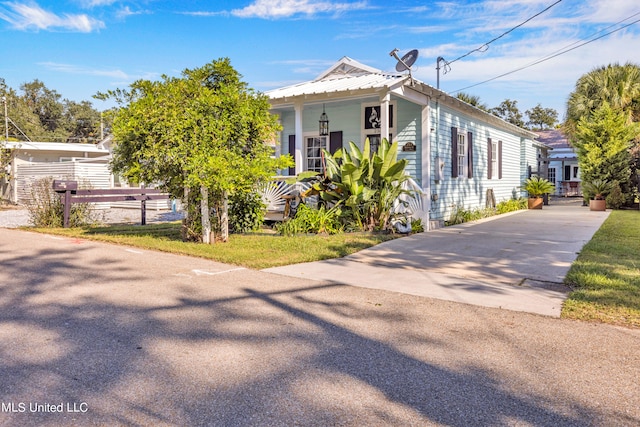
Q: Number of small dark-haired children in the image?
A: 0